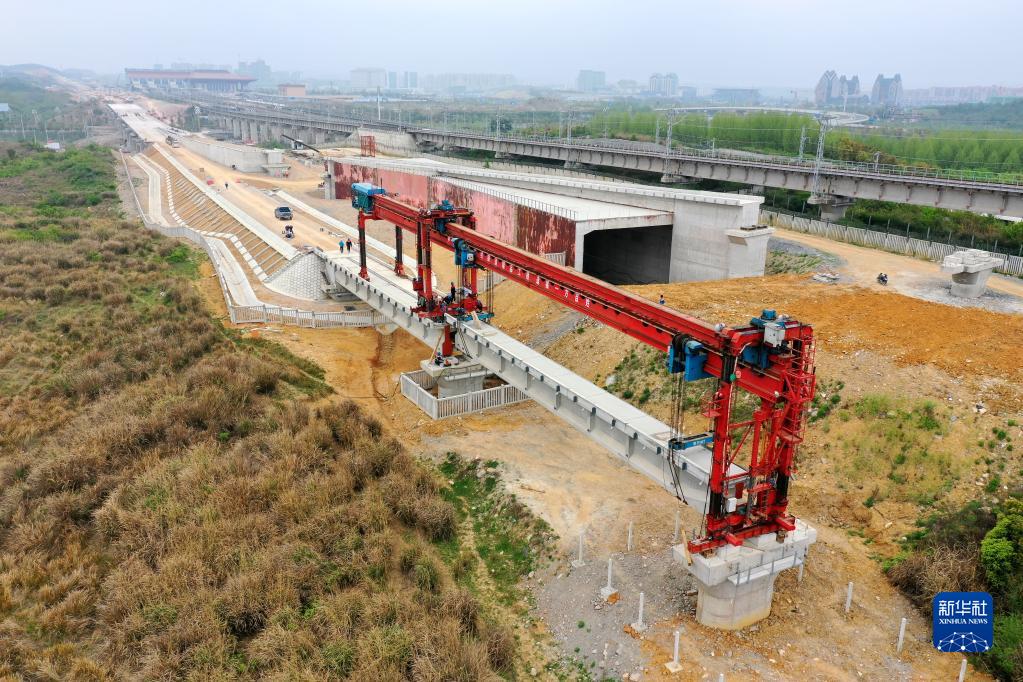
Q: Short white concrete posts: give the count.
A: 11